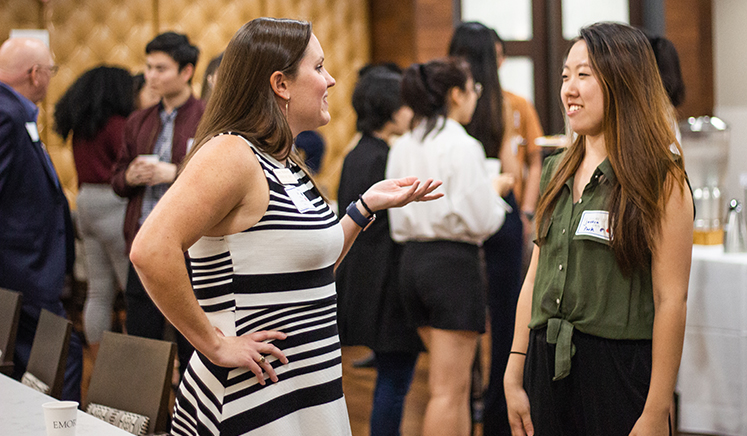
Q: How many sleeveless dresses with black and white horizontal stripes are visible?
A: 1